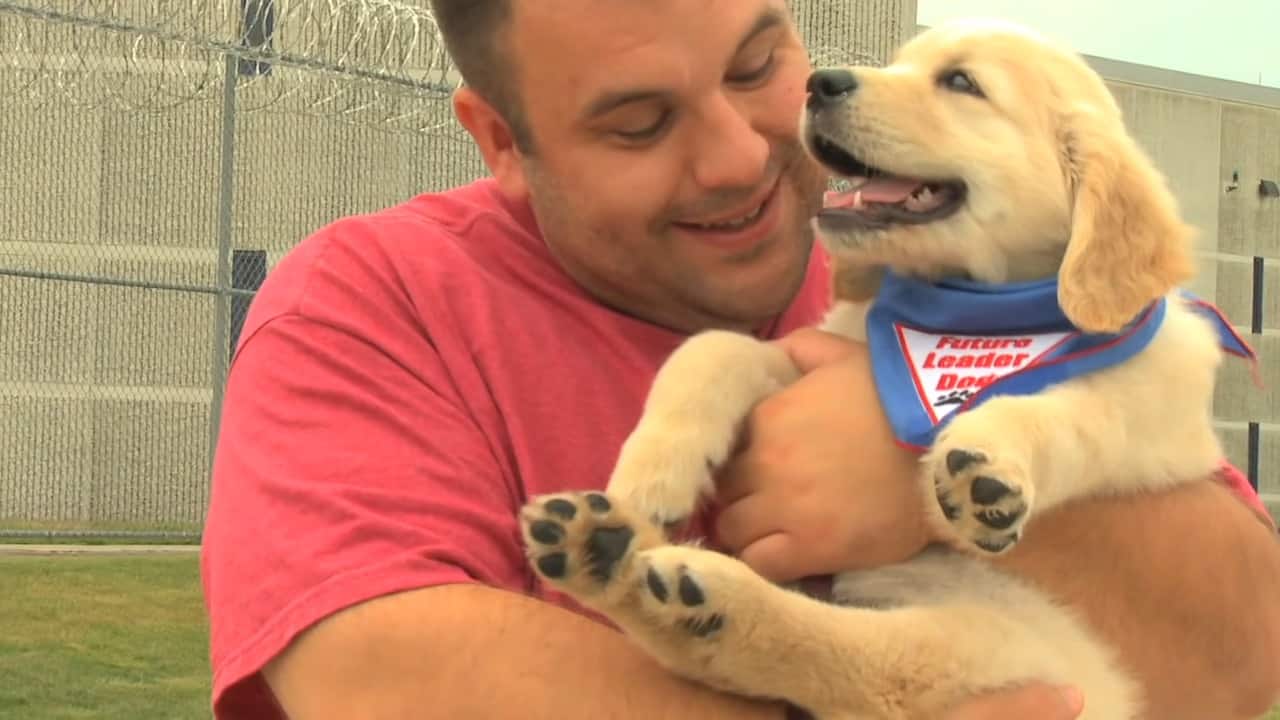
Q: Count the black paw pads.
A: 13